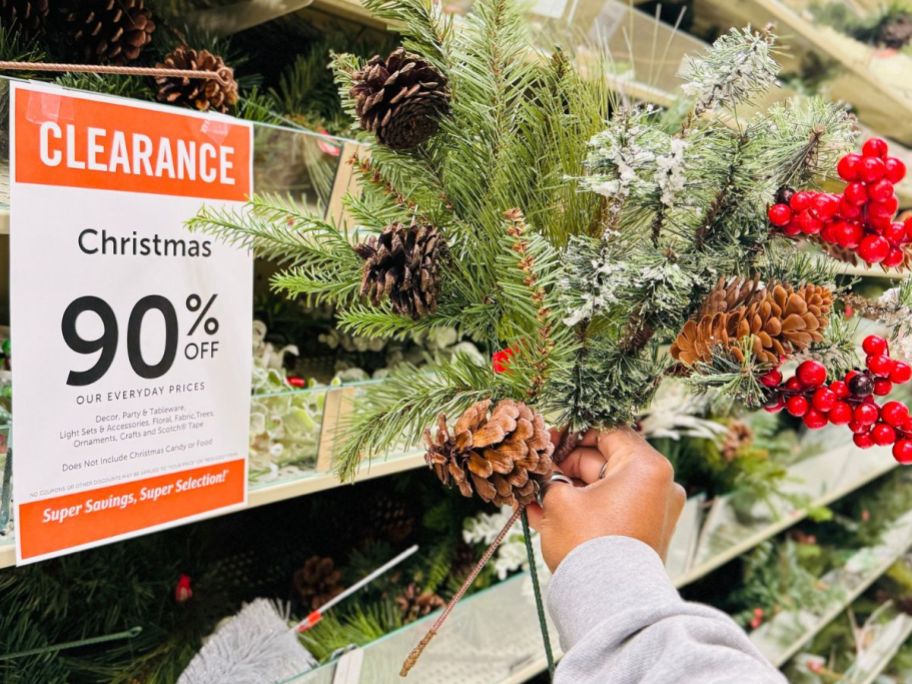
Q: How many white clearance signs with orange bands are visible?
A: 1